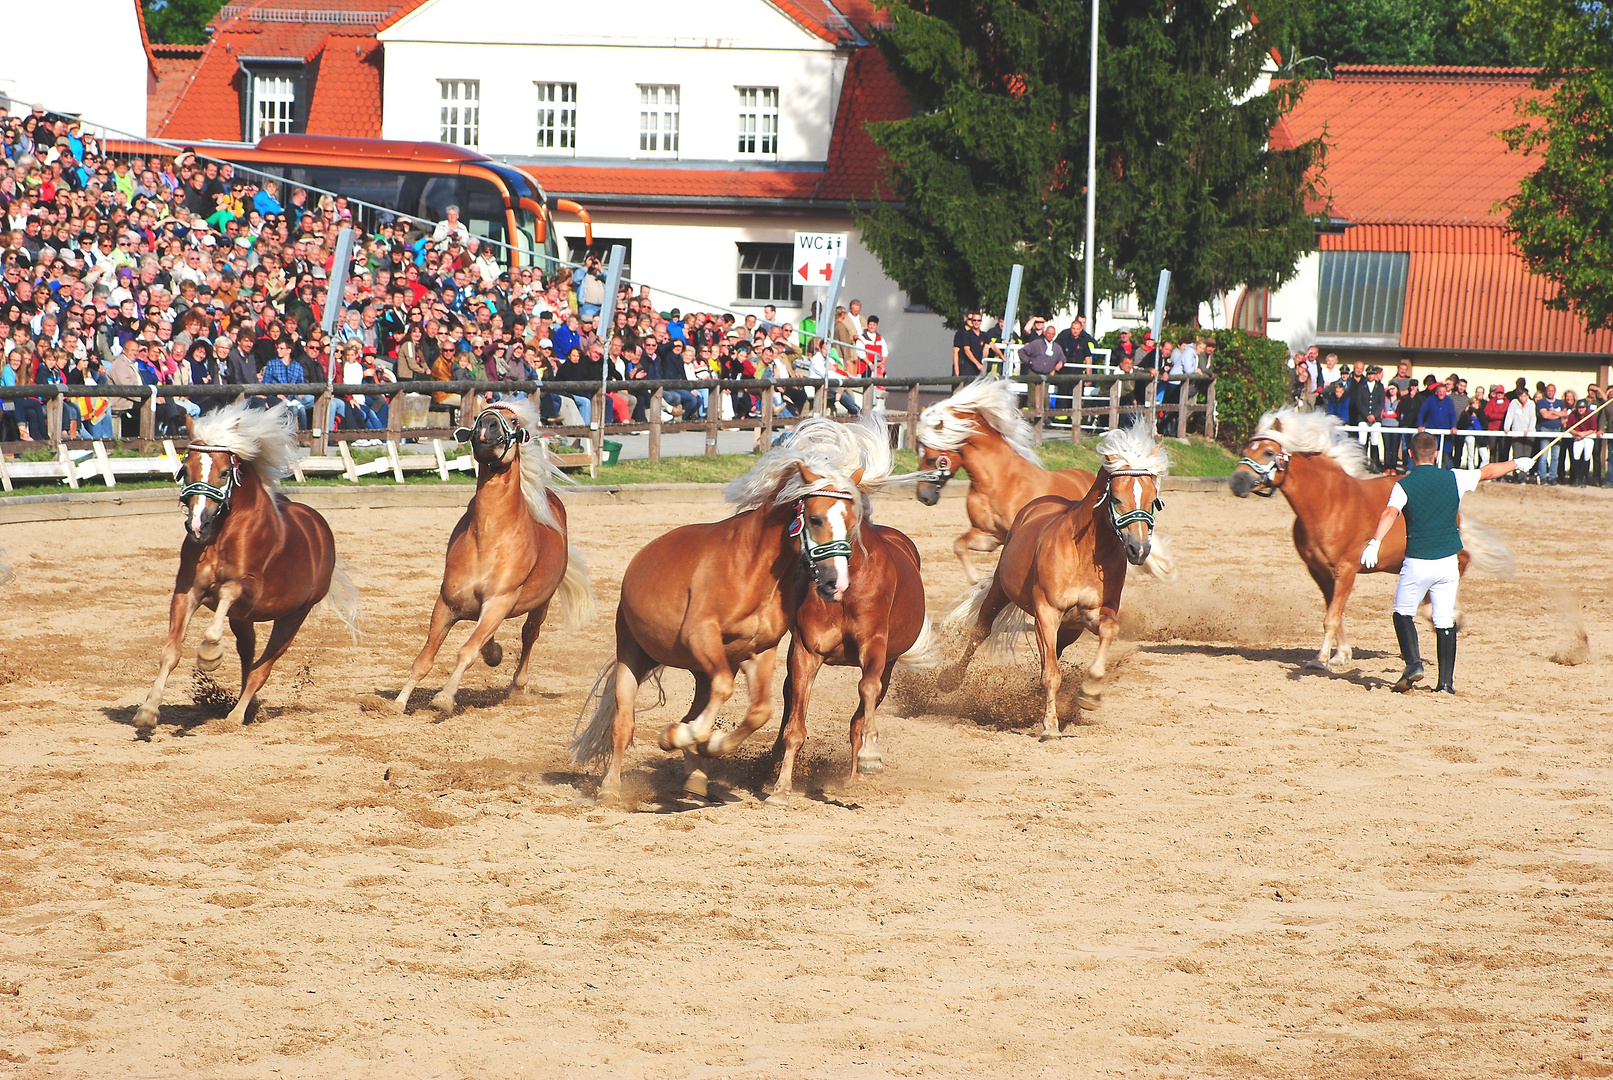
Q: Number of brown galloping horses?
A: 7